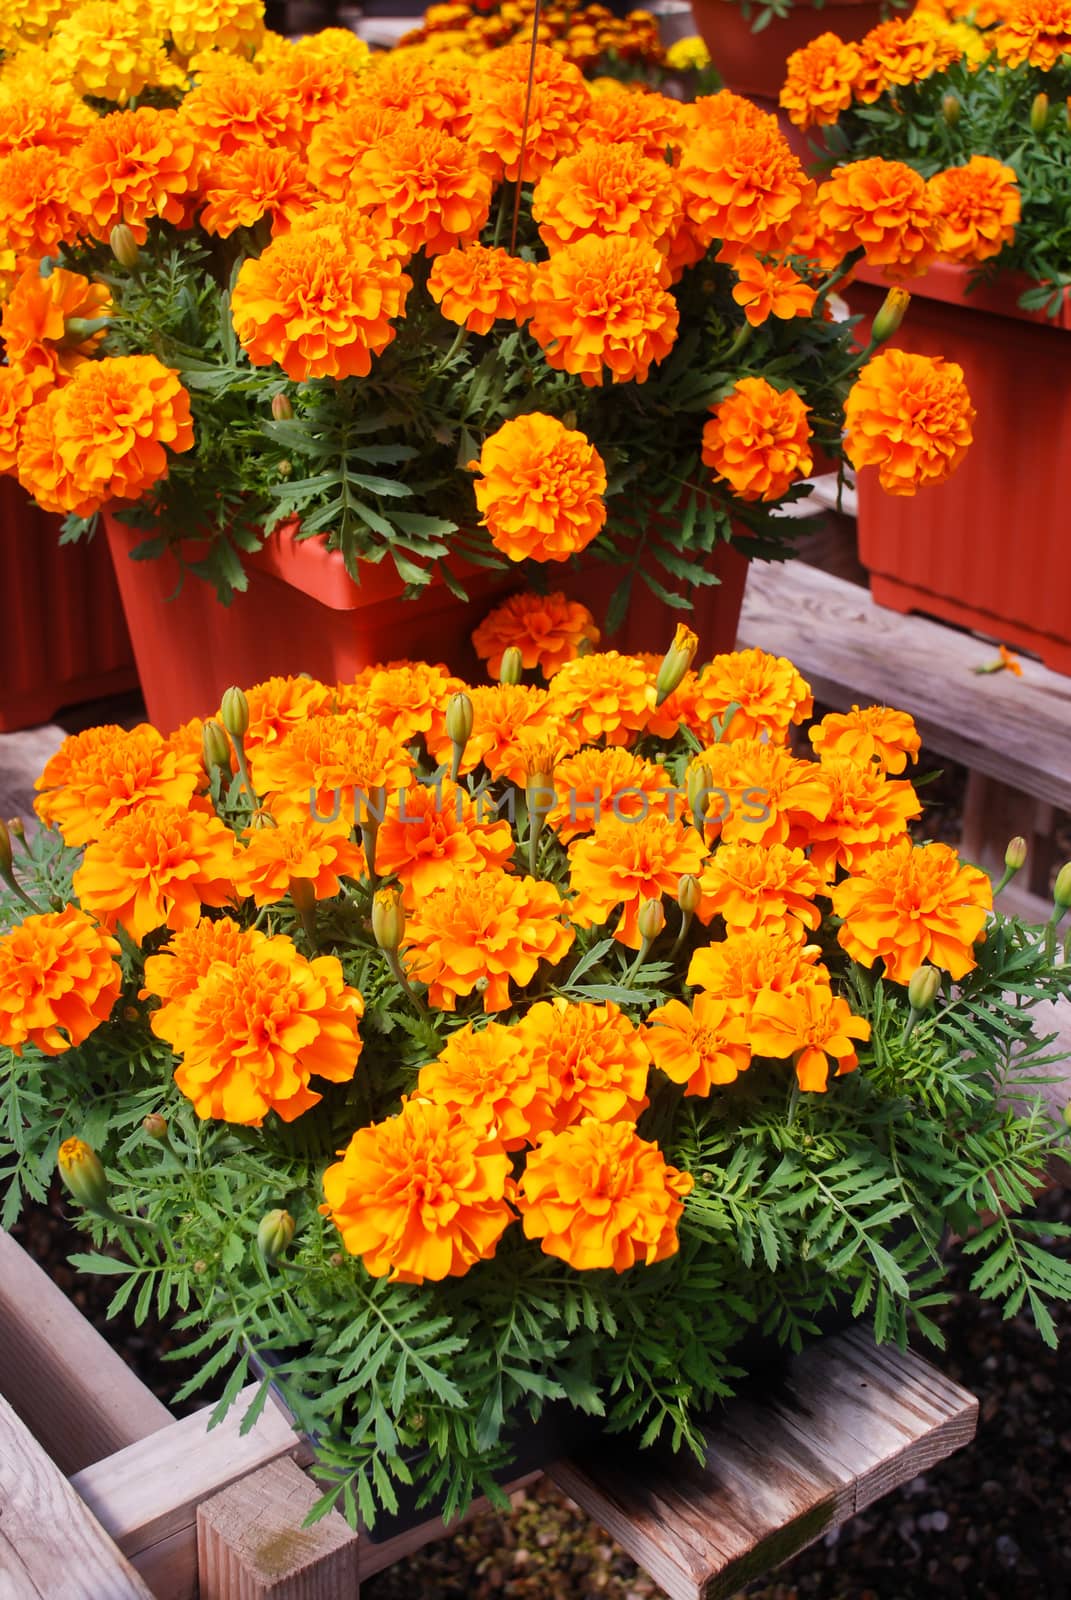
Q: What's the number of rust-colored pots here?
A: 4